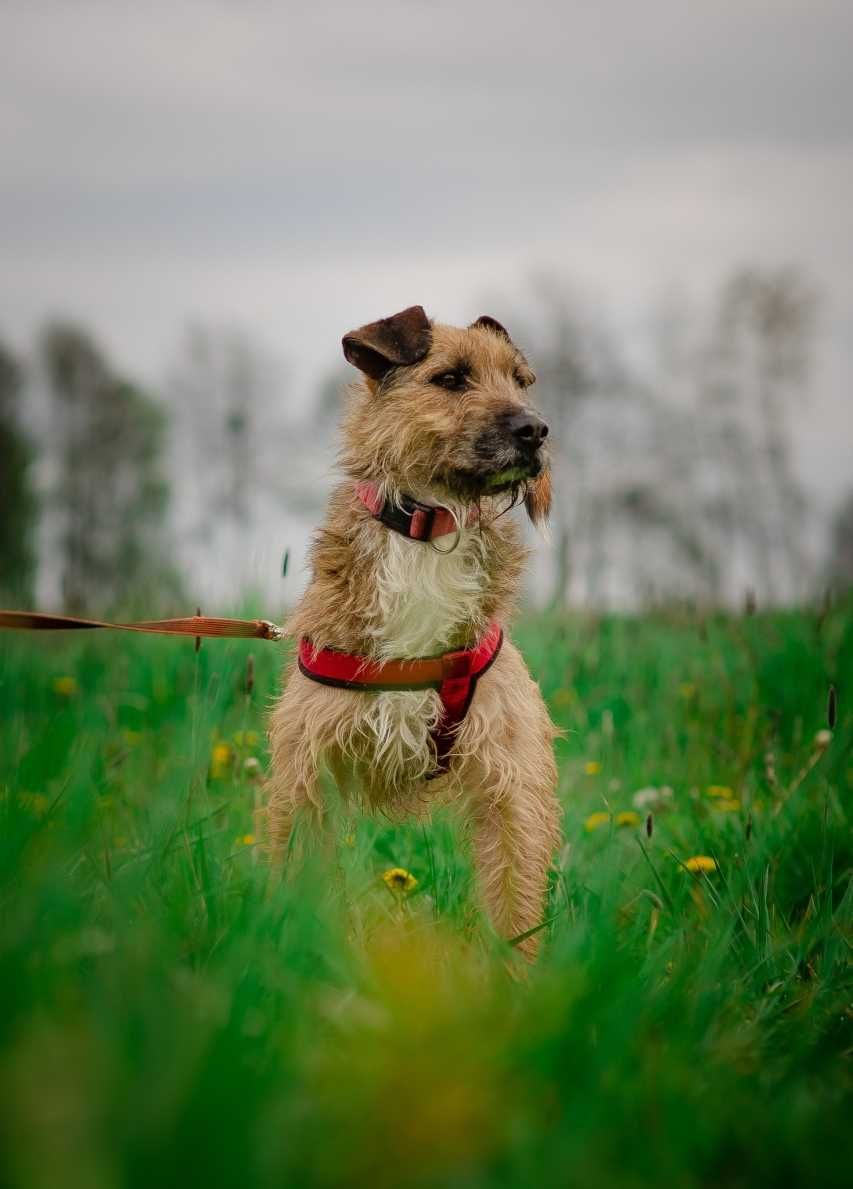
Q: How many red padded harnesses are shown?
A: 1